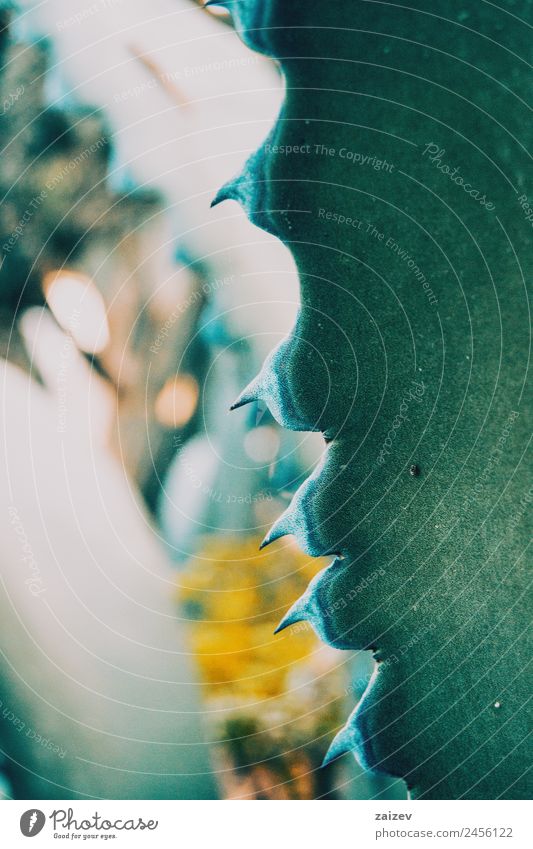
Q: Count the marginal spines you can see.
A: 6